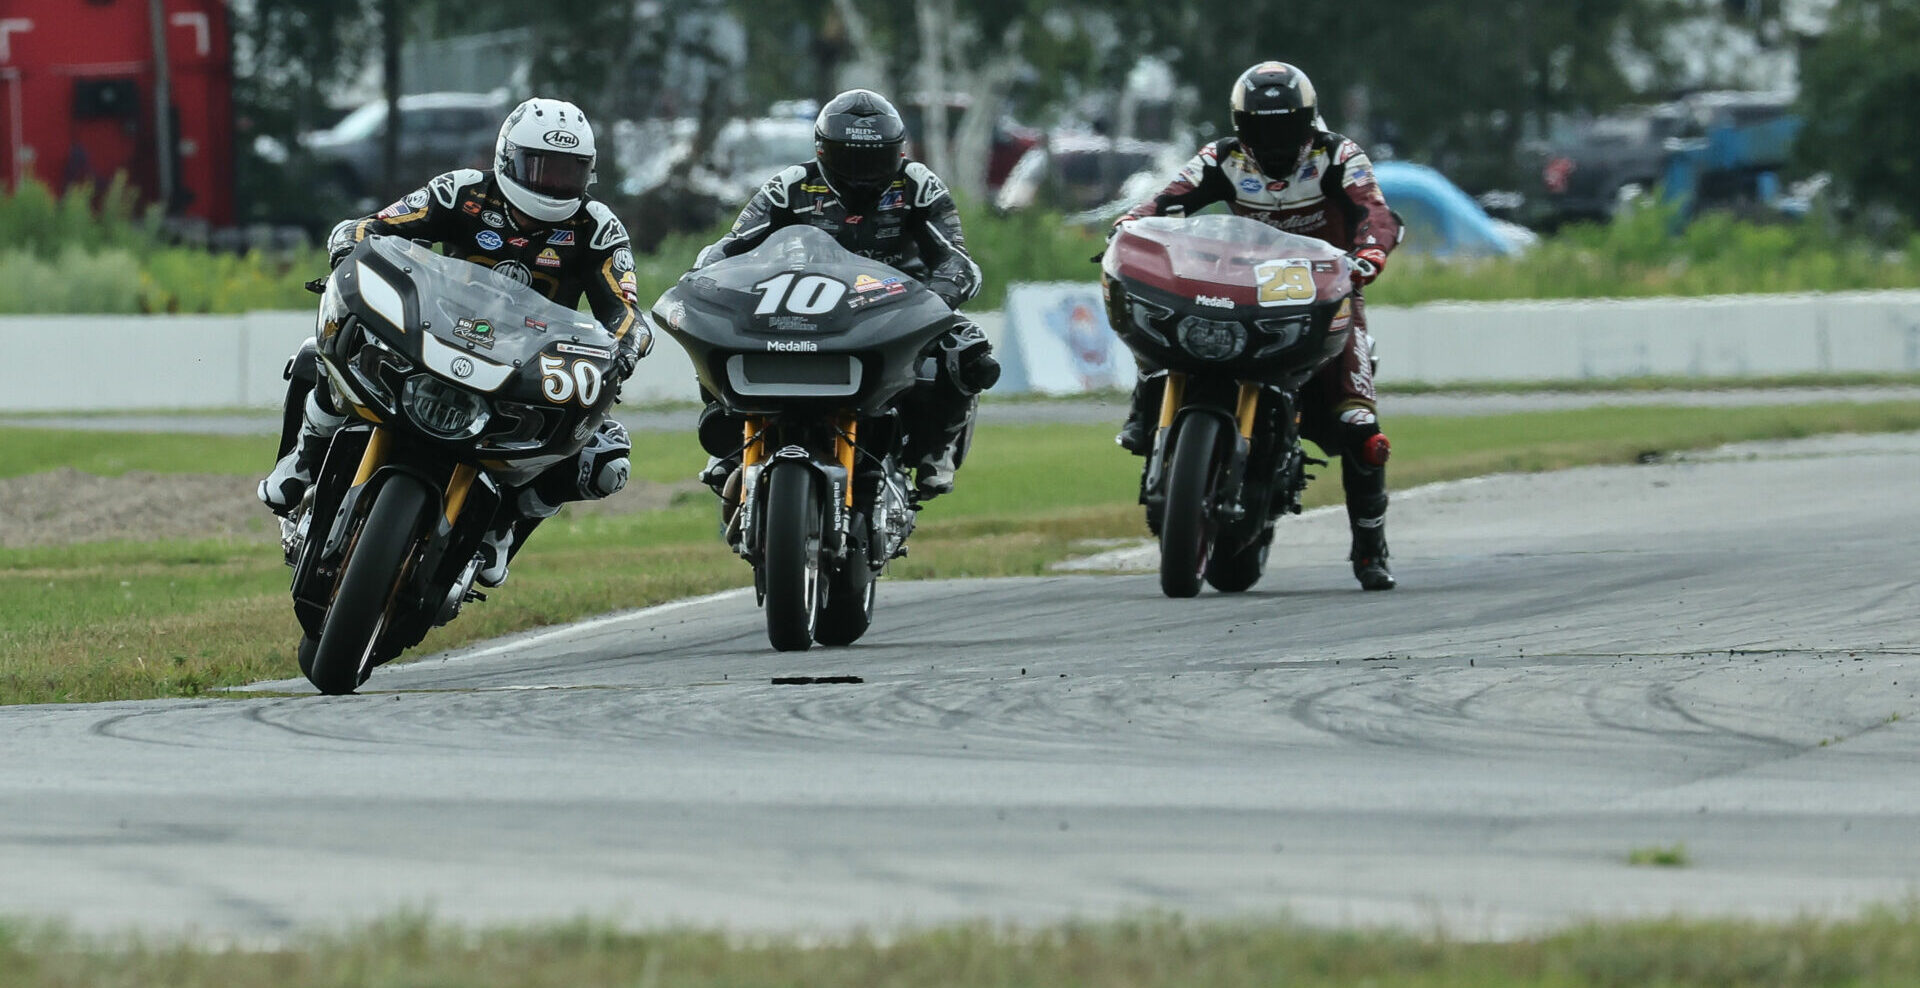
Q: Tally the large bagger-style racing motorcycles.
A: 3